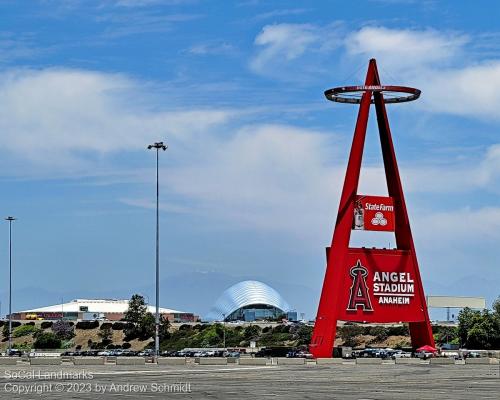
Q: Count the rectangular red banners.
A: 2